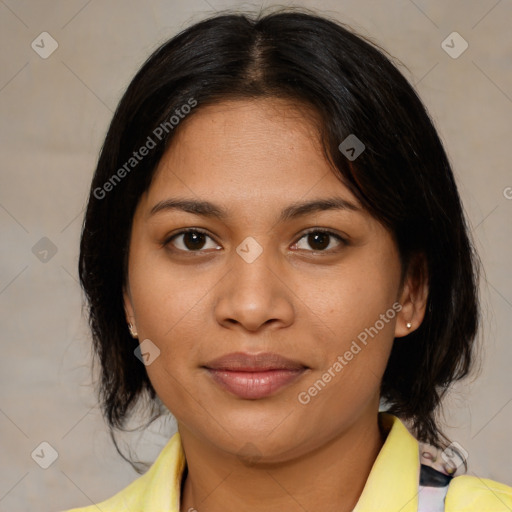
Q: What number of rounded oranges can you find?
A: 0